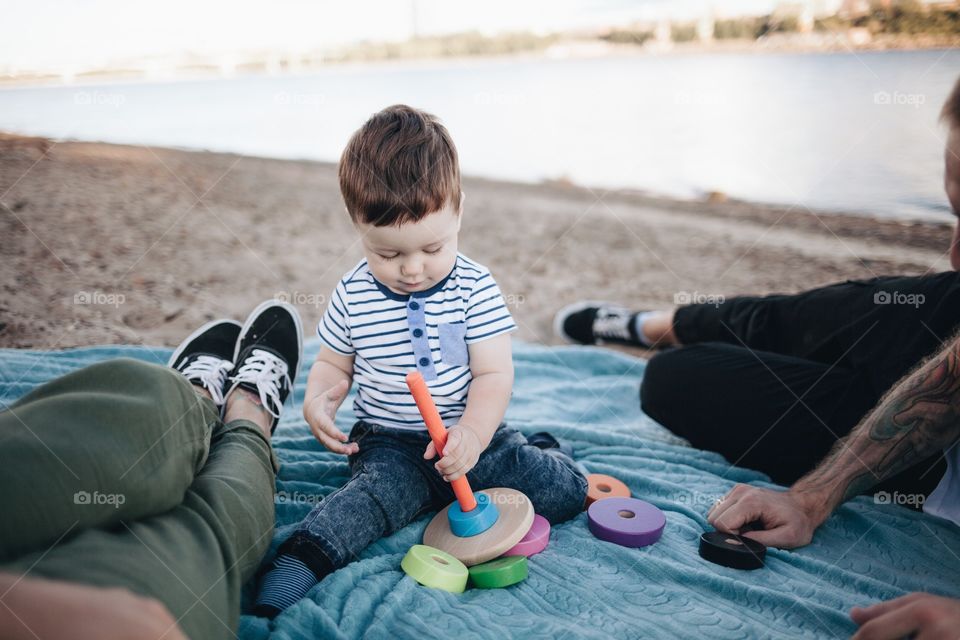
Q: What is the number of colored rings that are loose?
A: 6